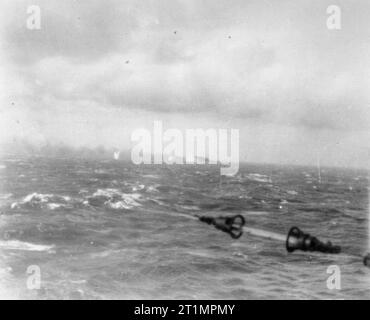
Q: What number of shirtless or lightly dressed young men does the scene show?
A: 0